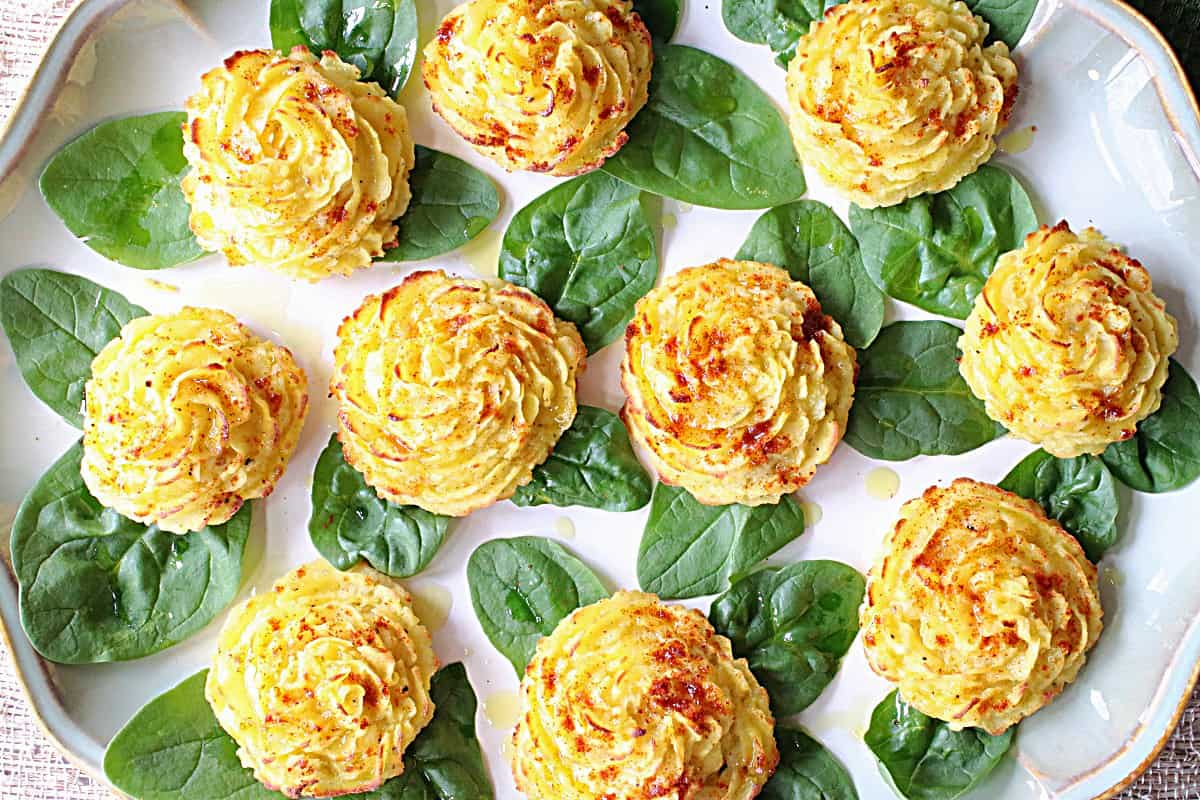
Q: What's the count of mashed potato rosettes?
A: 10